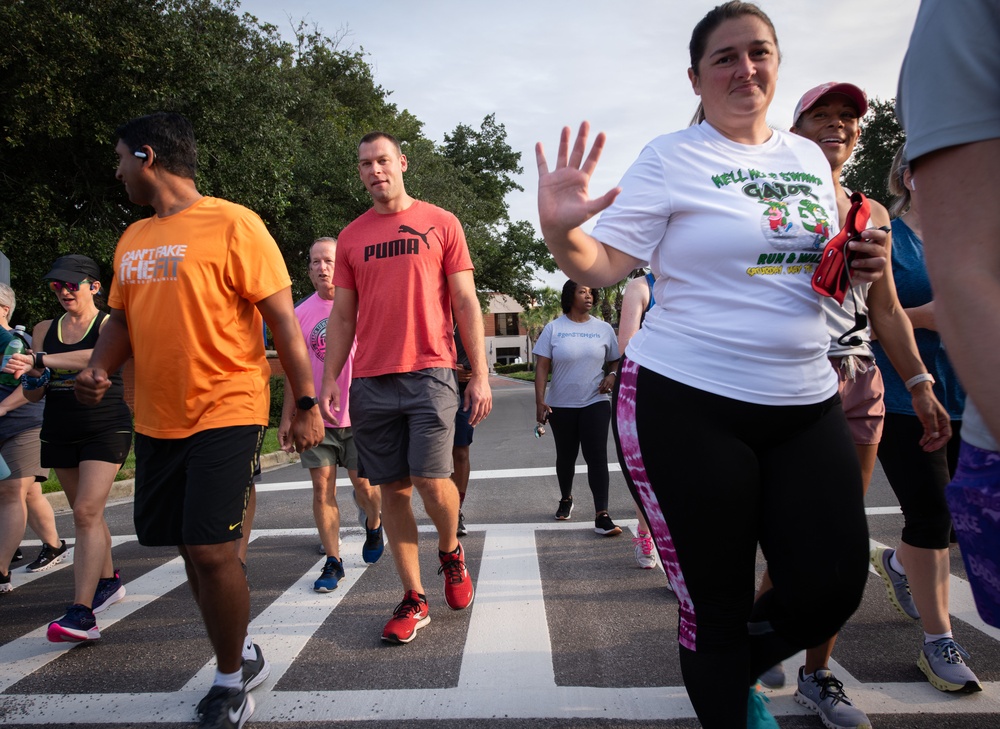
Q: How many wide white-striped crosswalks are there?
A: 1